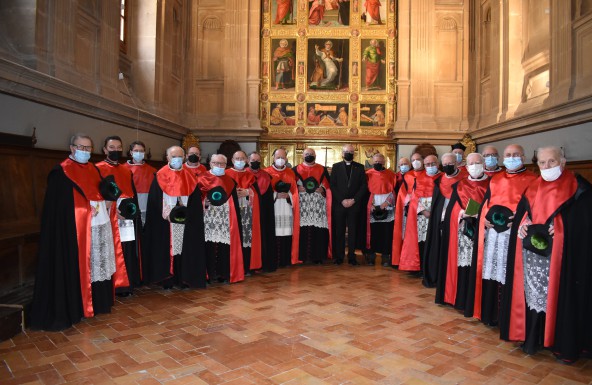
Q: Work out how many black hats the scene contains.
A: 11